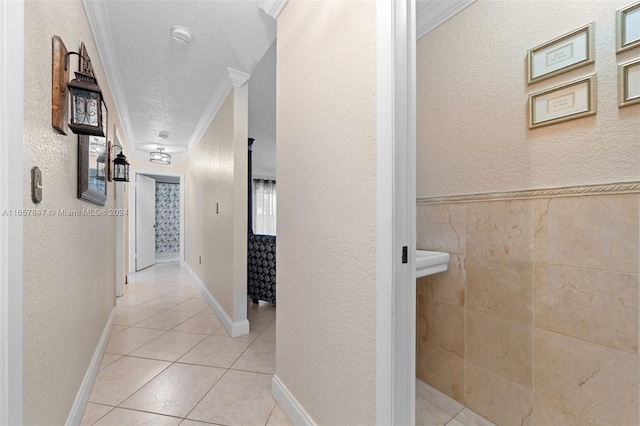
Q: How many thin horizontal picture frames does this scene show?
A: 4